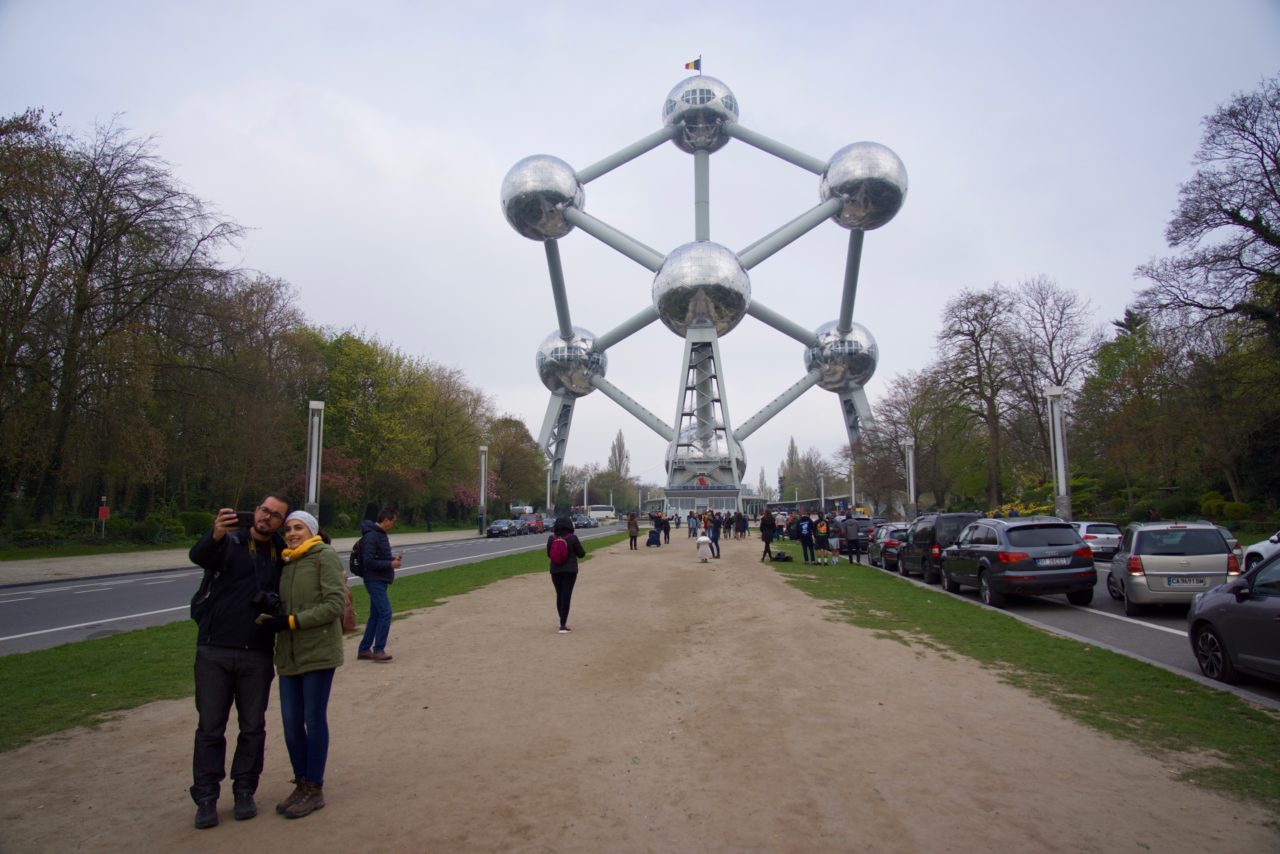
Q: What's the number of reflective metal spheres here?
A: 7